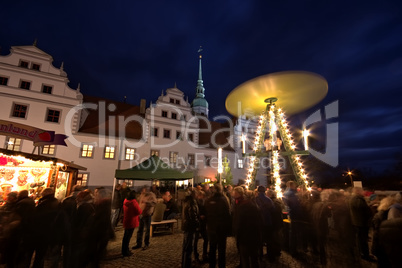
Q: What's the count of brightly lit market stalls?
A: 1